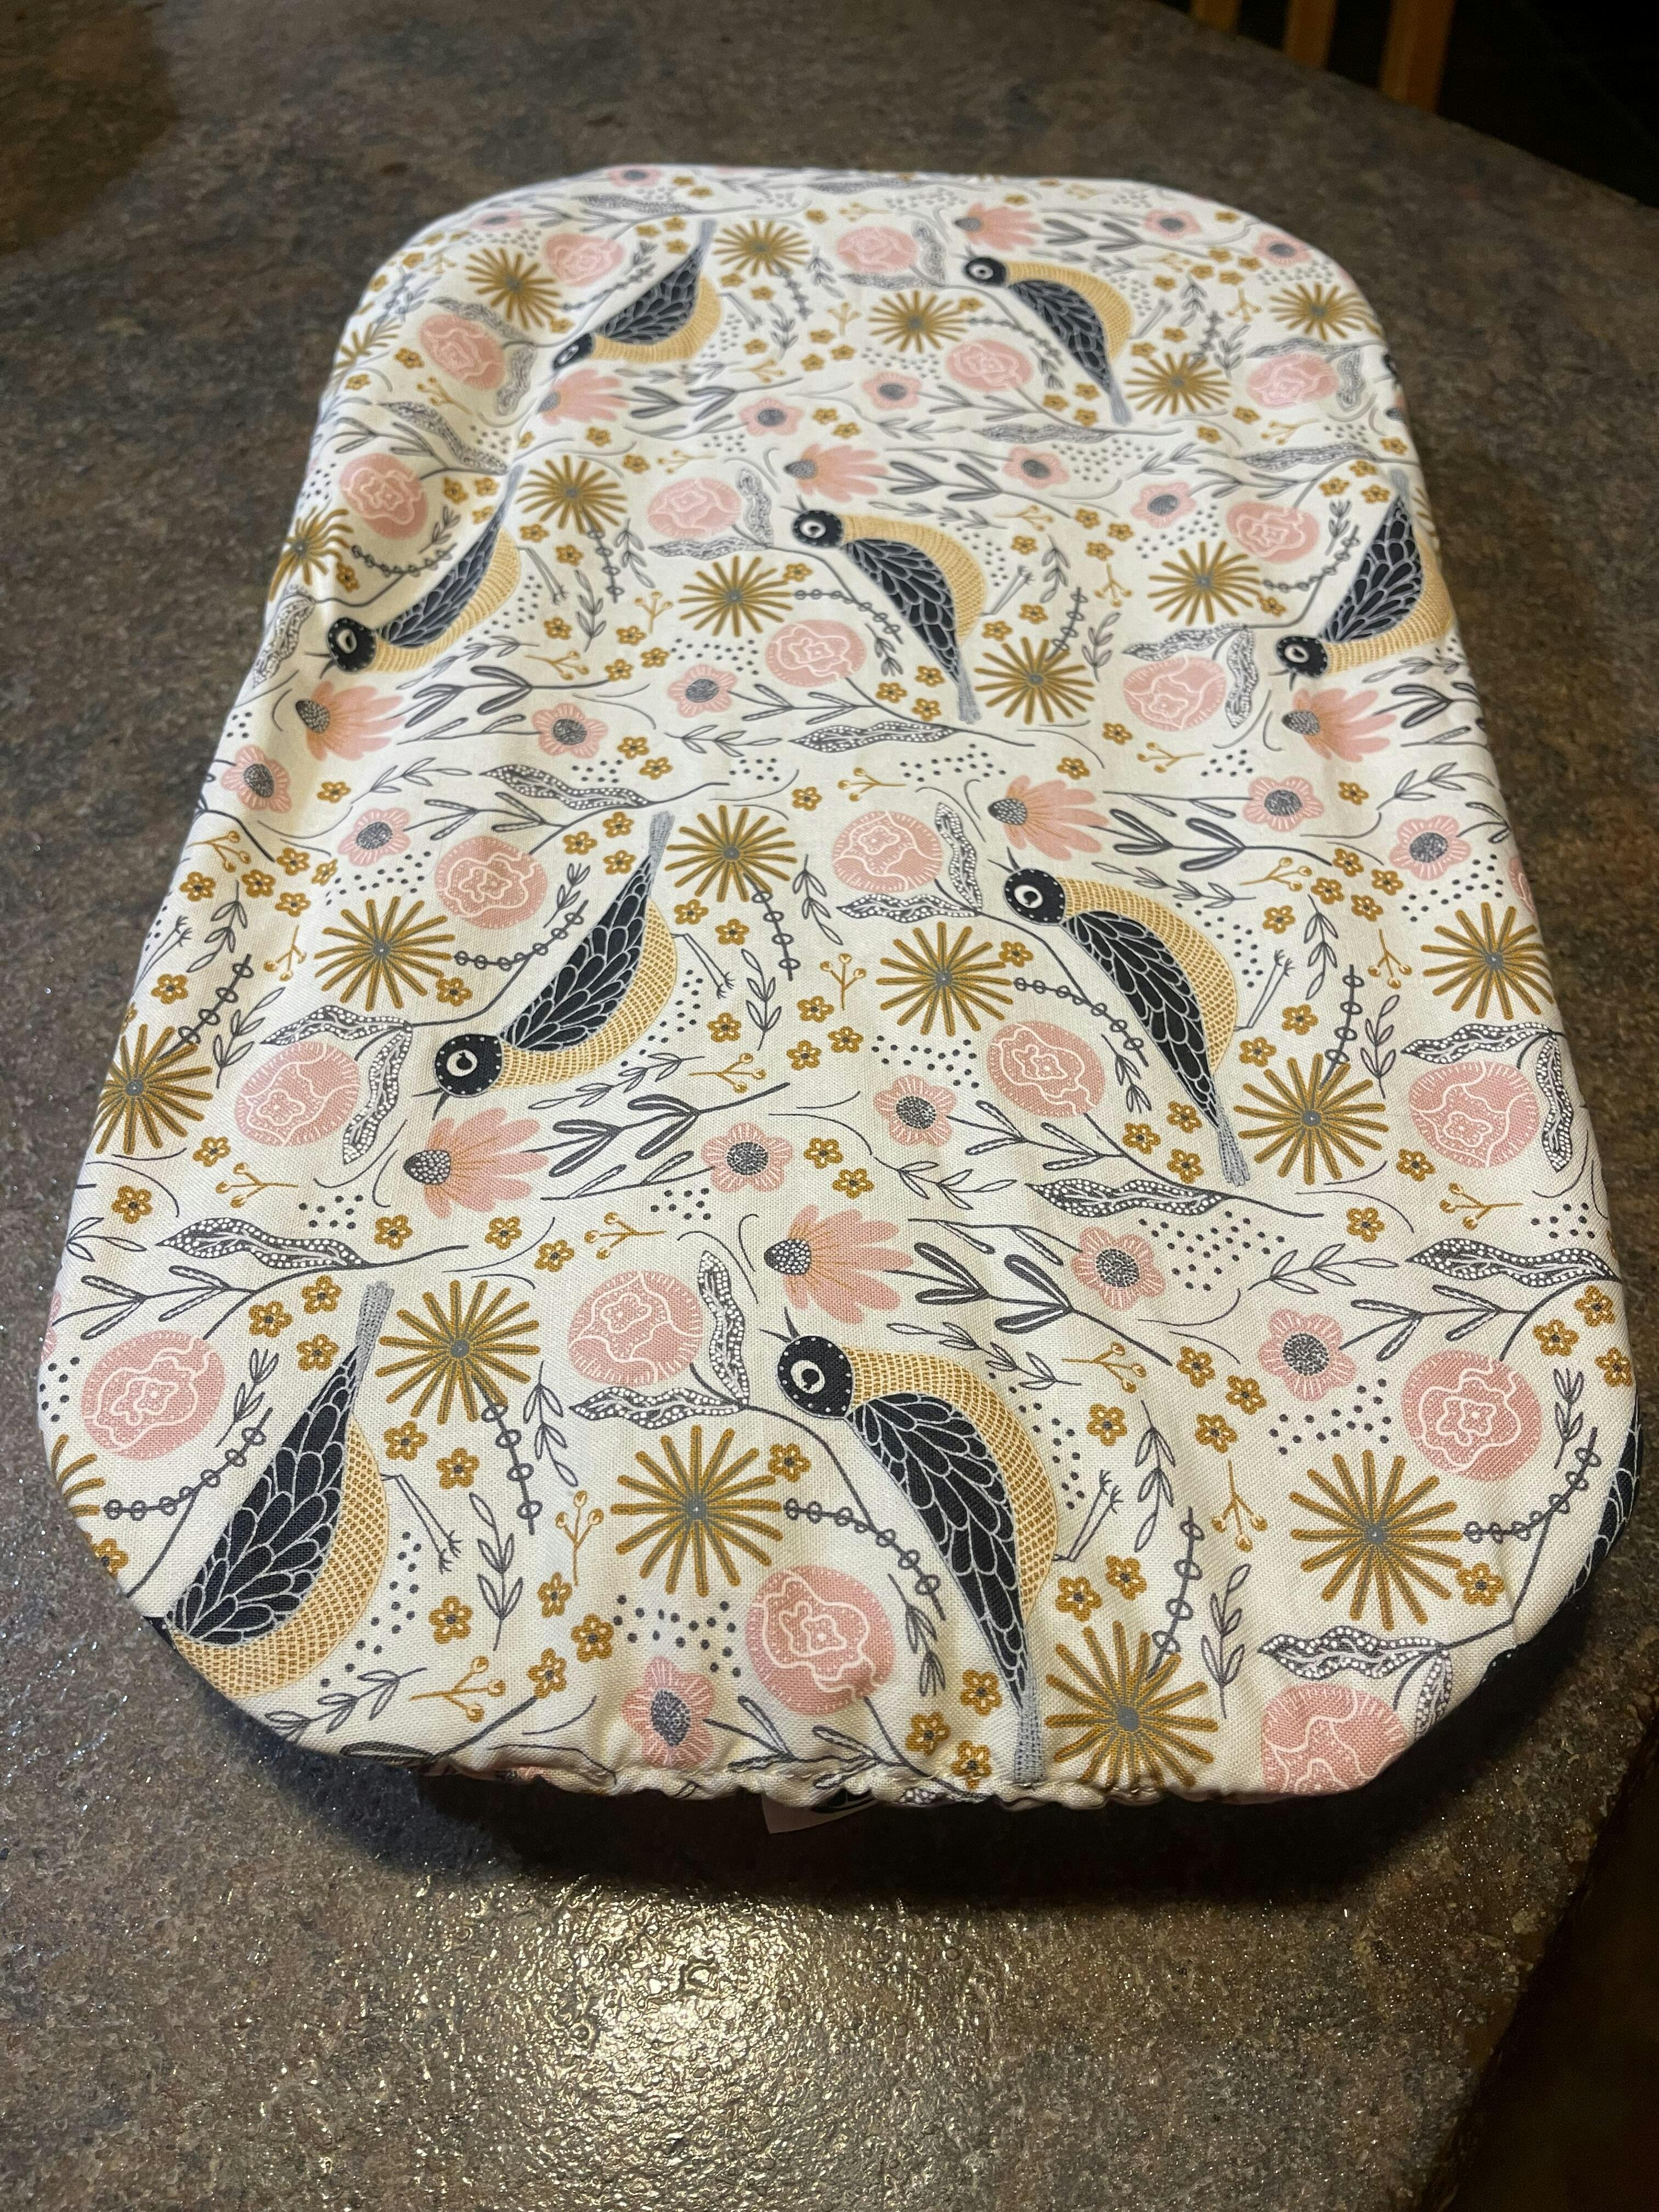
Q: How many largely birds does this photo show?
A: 9